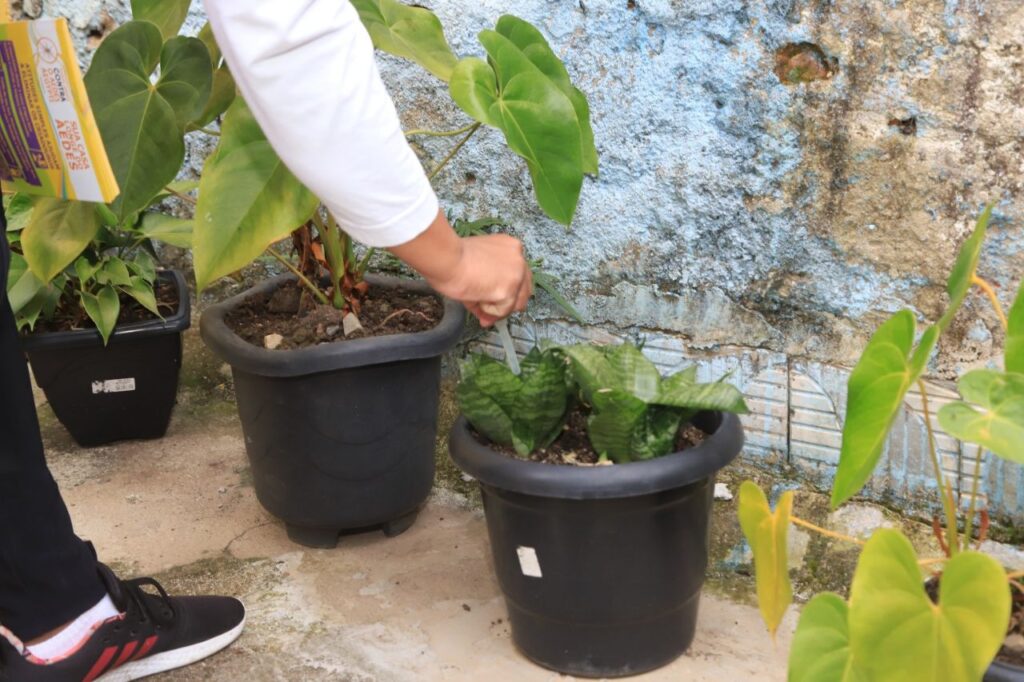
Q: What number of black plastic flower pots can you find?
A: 4